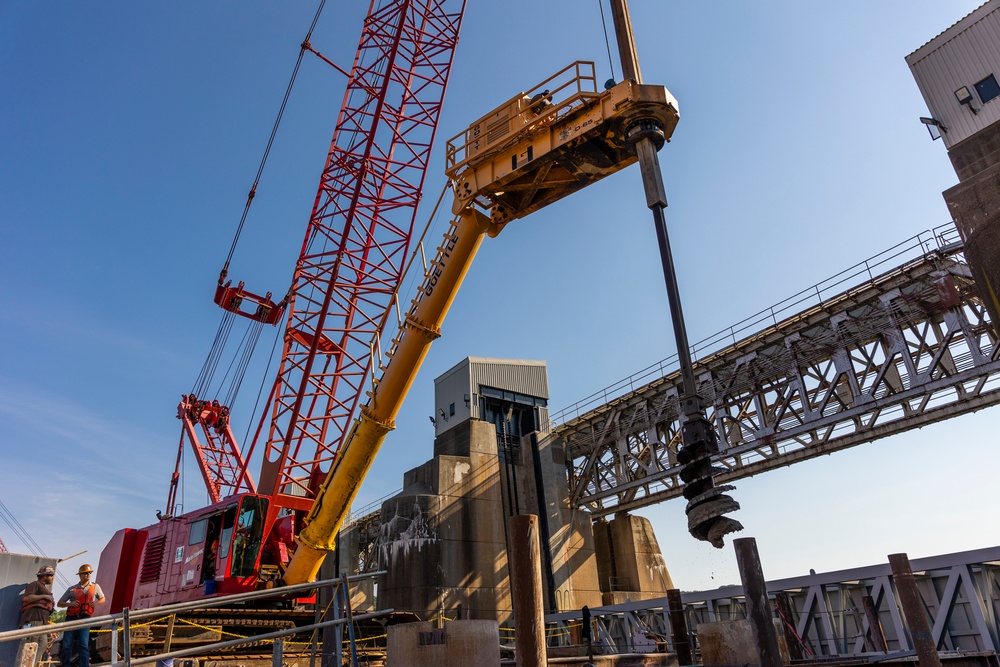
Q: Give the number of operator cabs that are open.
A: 1